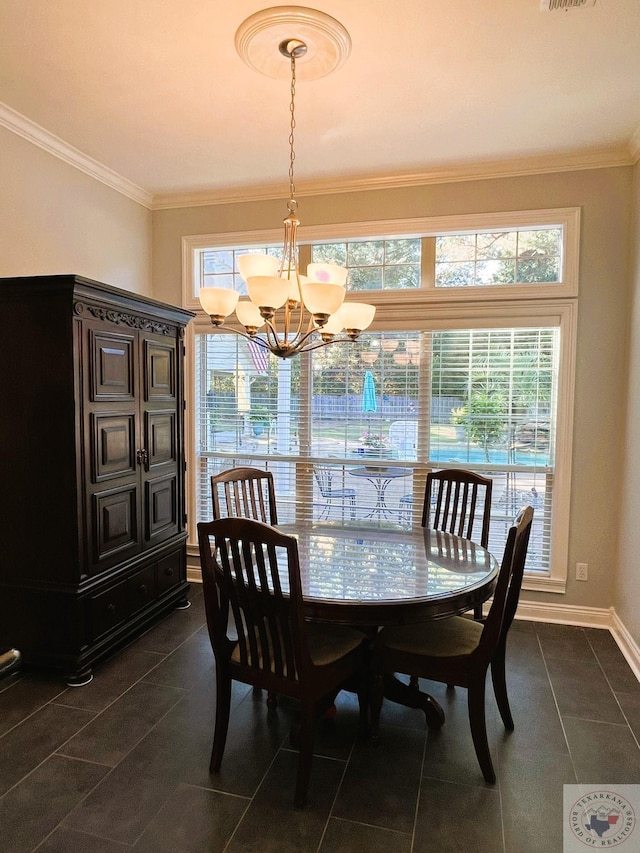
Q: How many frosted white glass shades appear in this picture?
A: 9